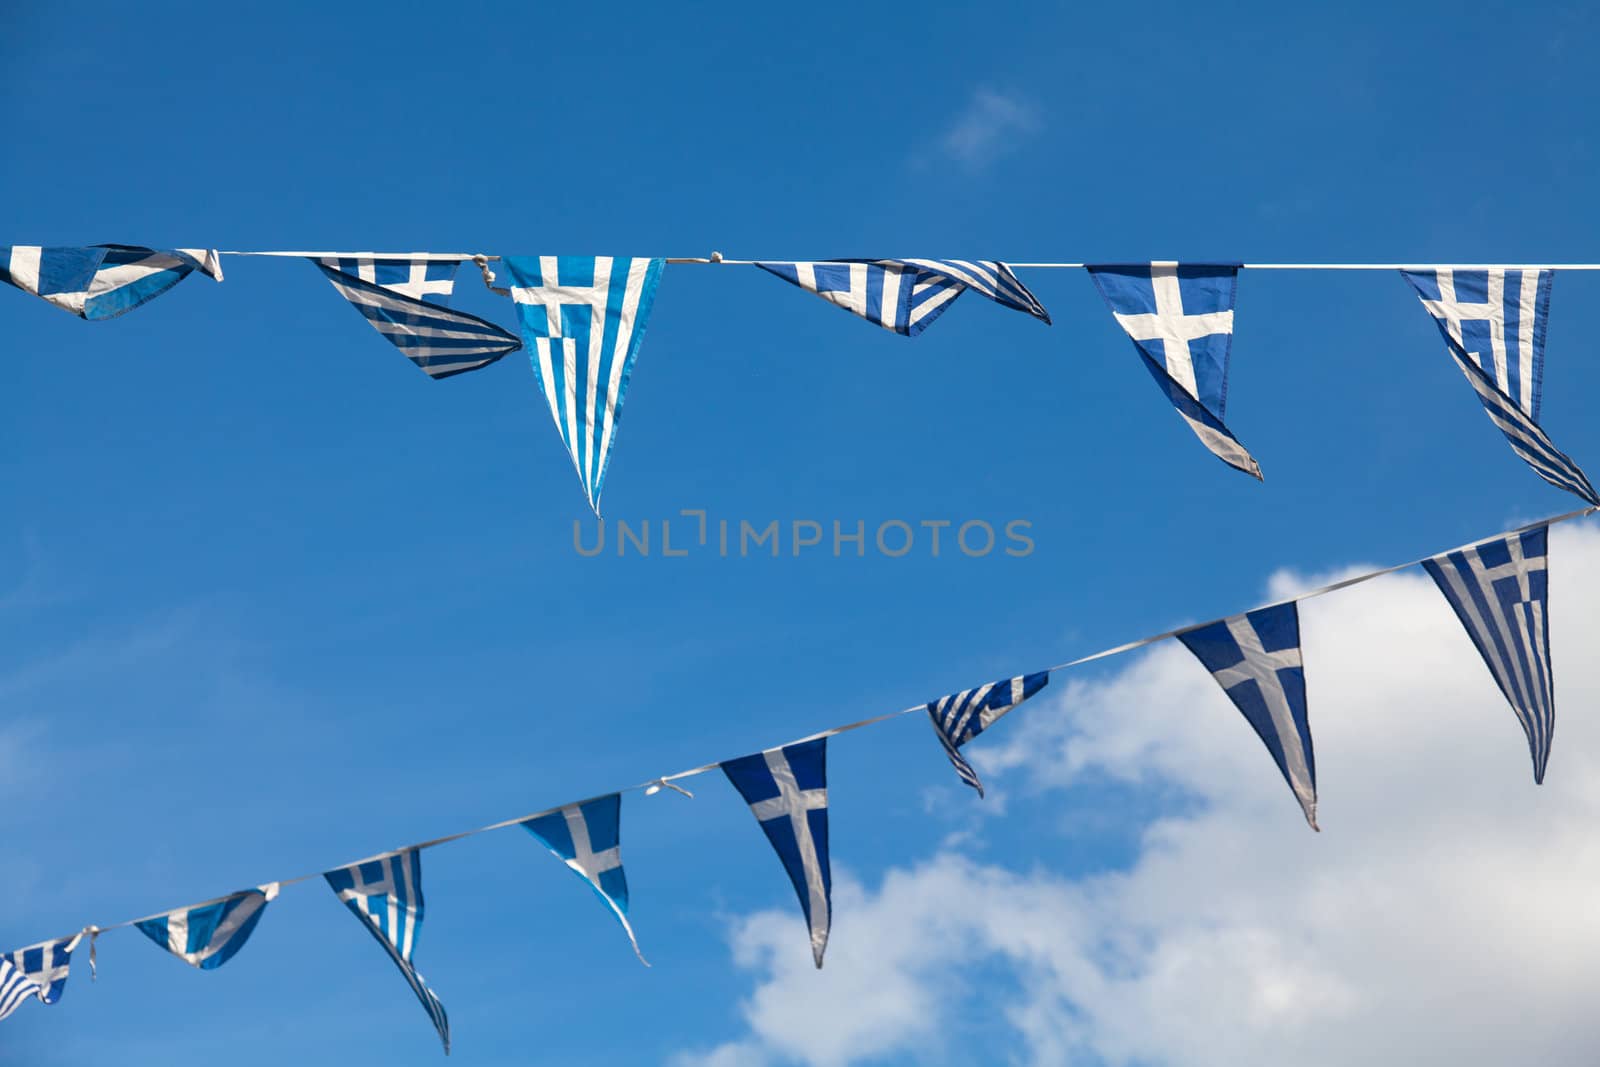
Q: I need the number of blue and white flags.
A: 14